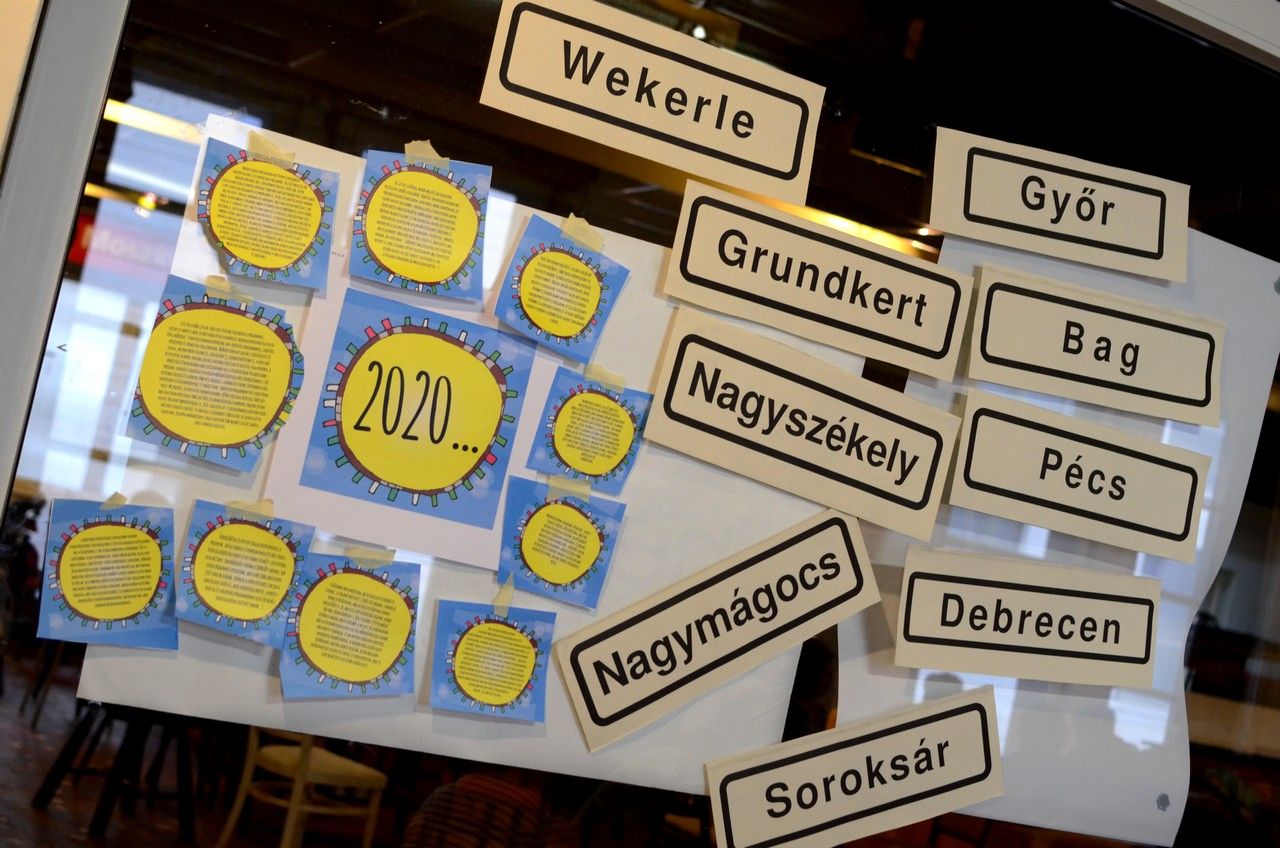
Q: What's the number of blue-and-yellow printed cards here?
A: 11